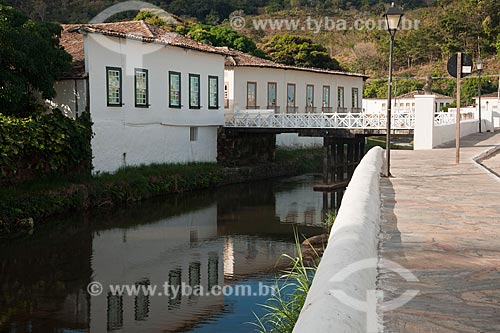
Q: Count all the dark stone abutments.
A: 1